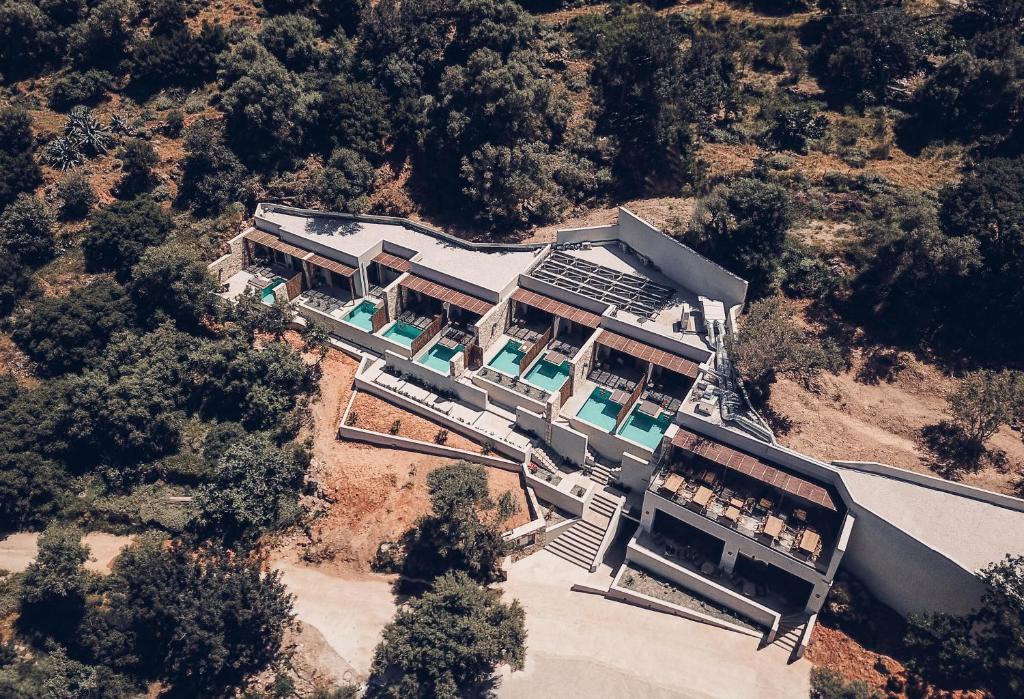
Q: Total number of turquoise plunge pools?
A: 8